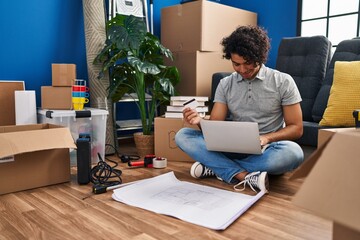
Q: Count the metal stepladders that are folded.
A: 1